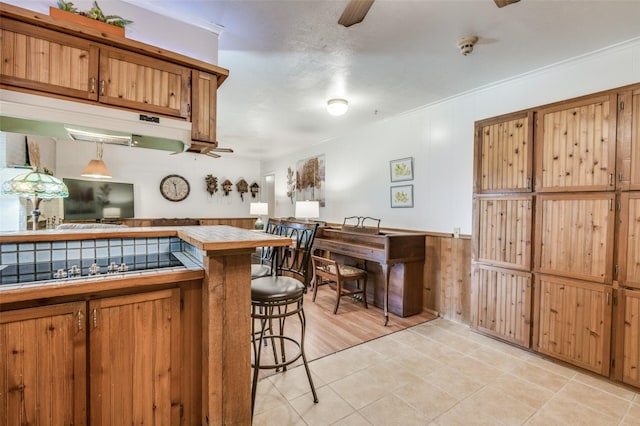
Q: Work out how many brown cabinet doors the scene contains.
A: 14